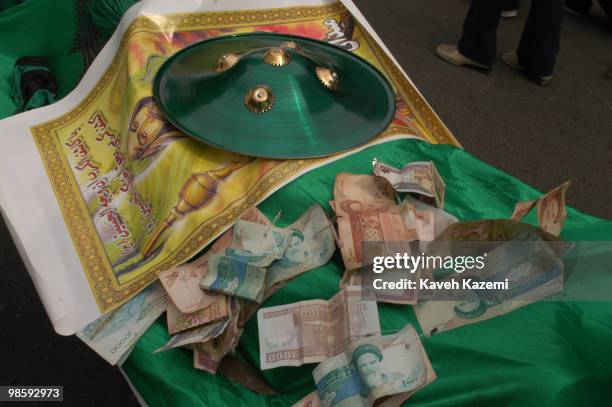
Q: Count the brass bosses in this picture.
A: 5